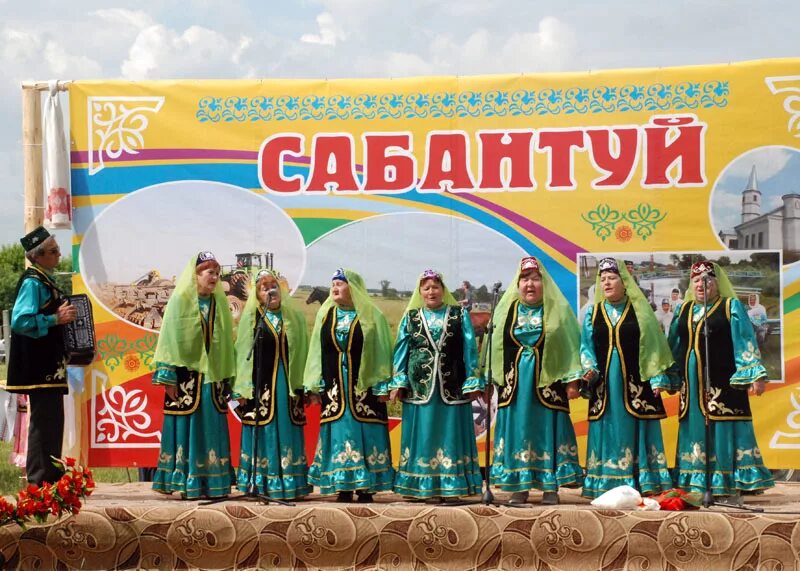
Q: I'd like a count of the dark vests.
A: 8